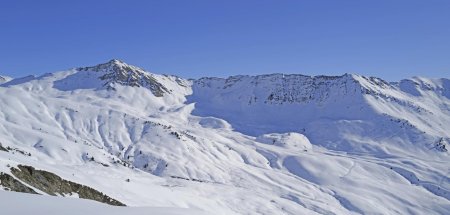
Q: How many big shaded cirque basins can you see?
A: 1